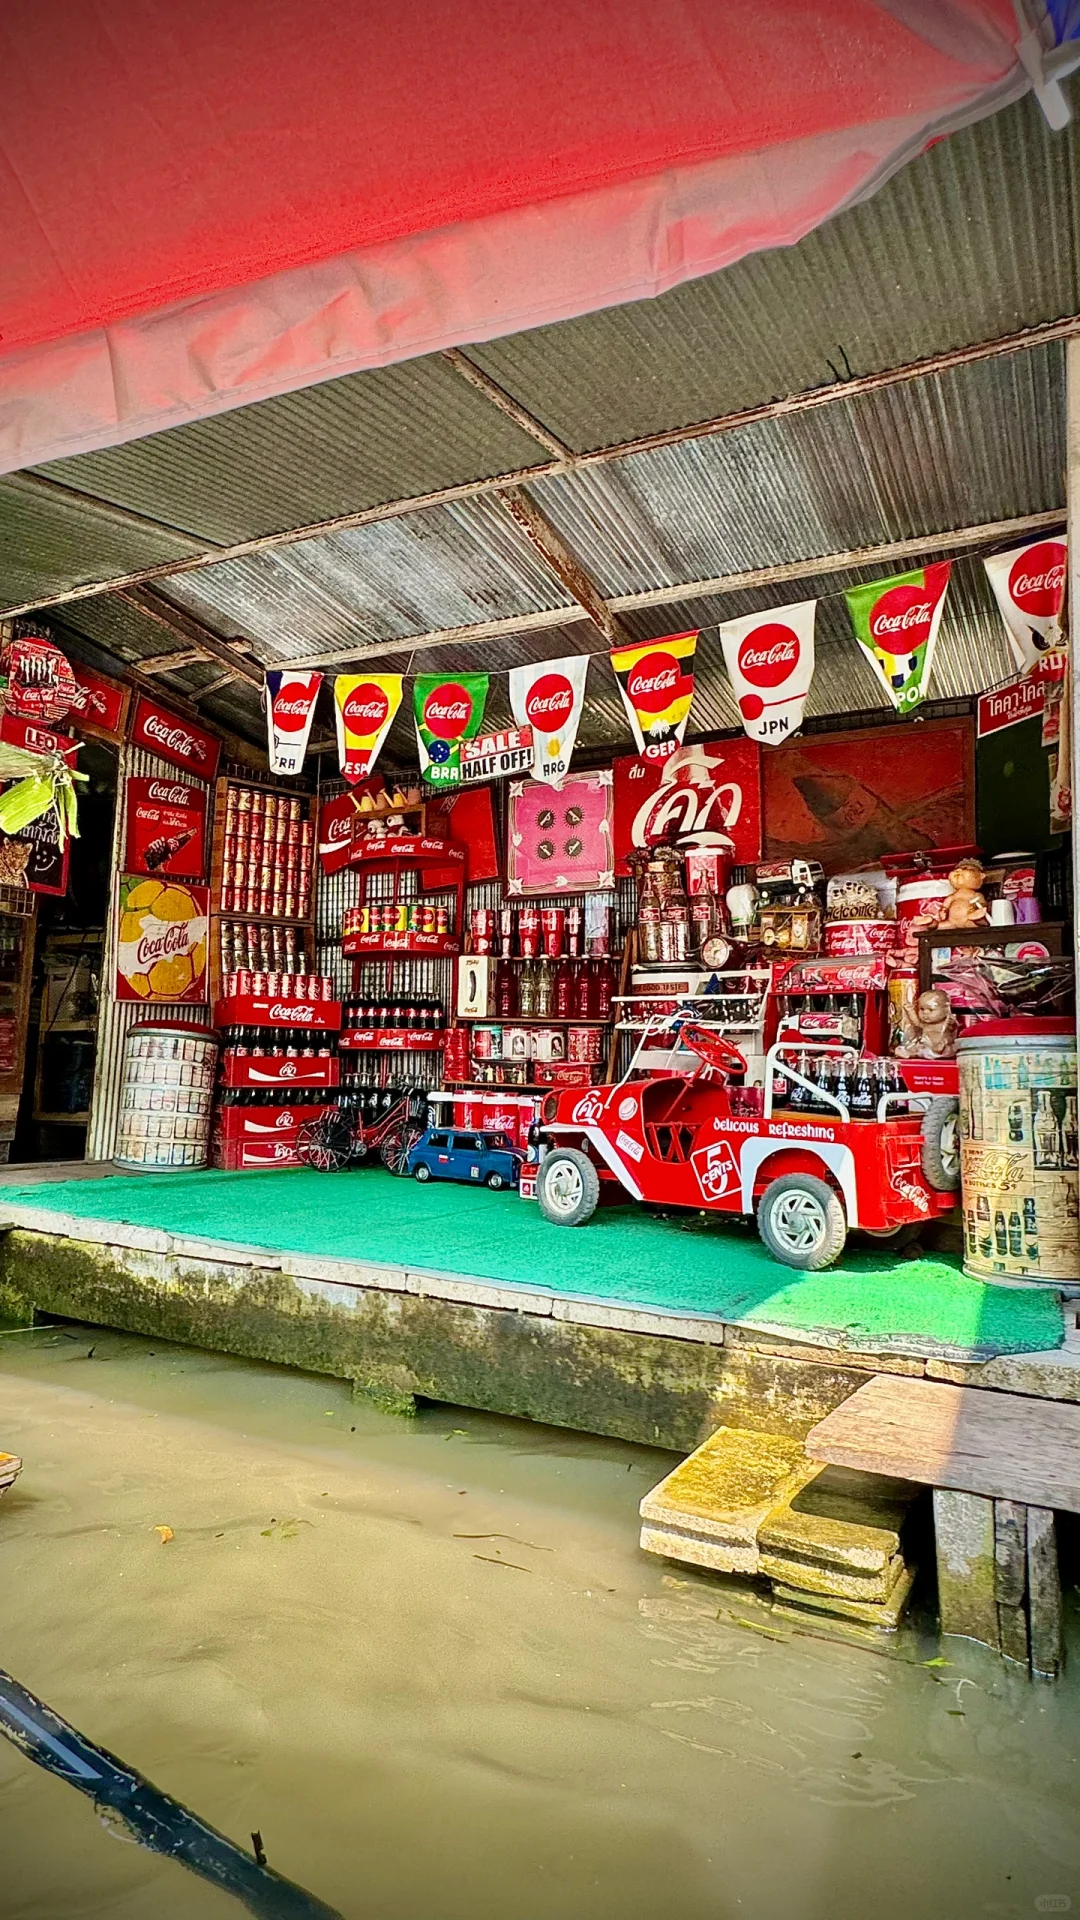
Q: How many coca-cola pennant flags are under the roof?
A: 8